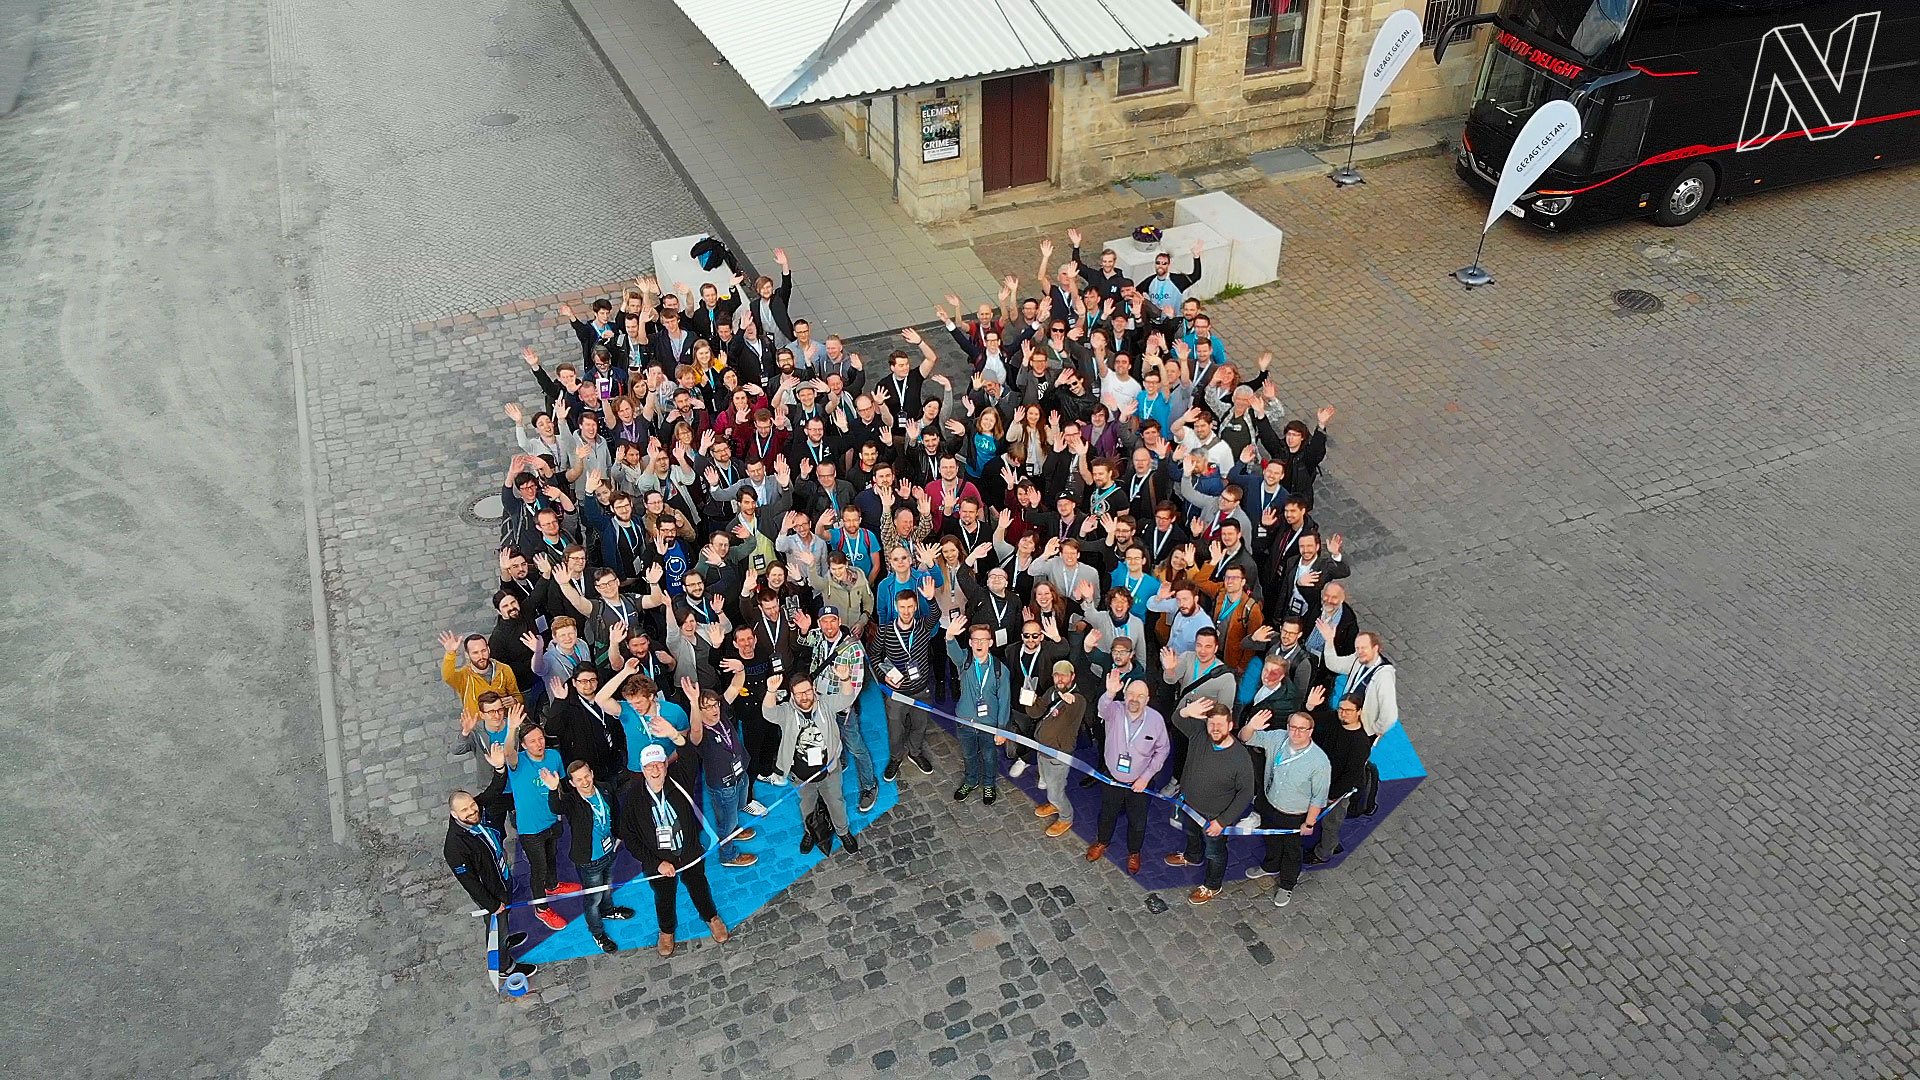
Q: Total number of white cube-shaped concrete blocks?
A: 3